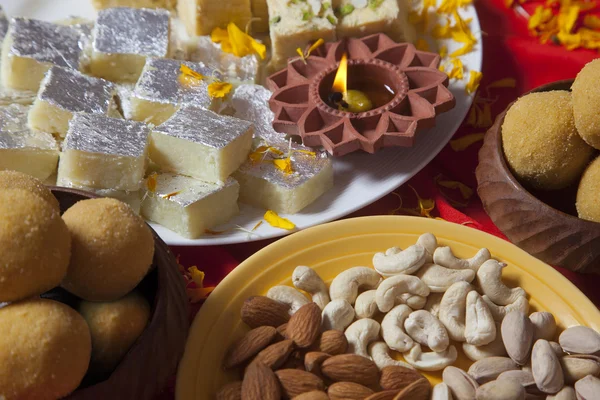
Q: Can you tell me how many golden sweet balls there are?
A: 8